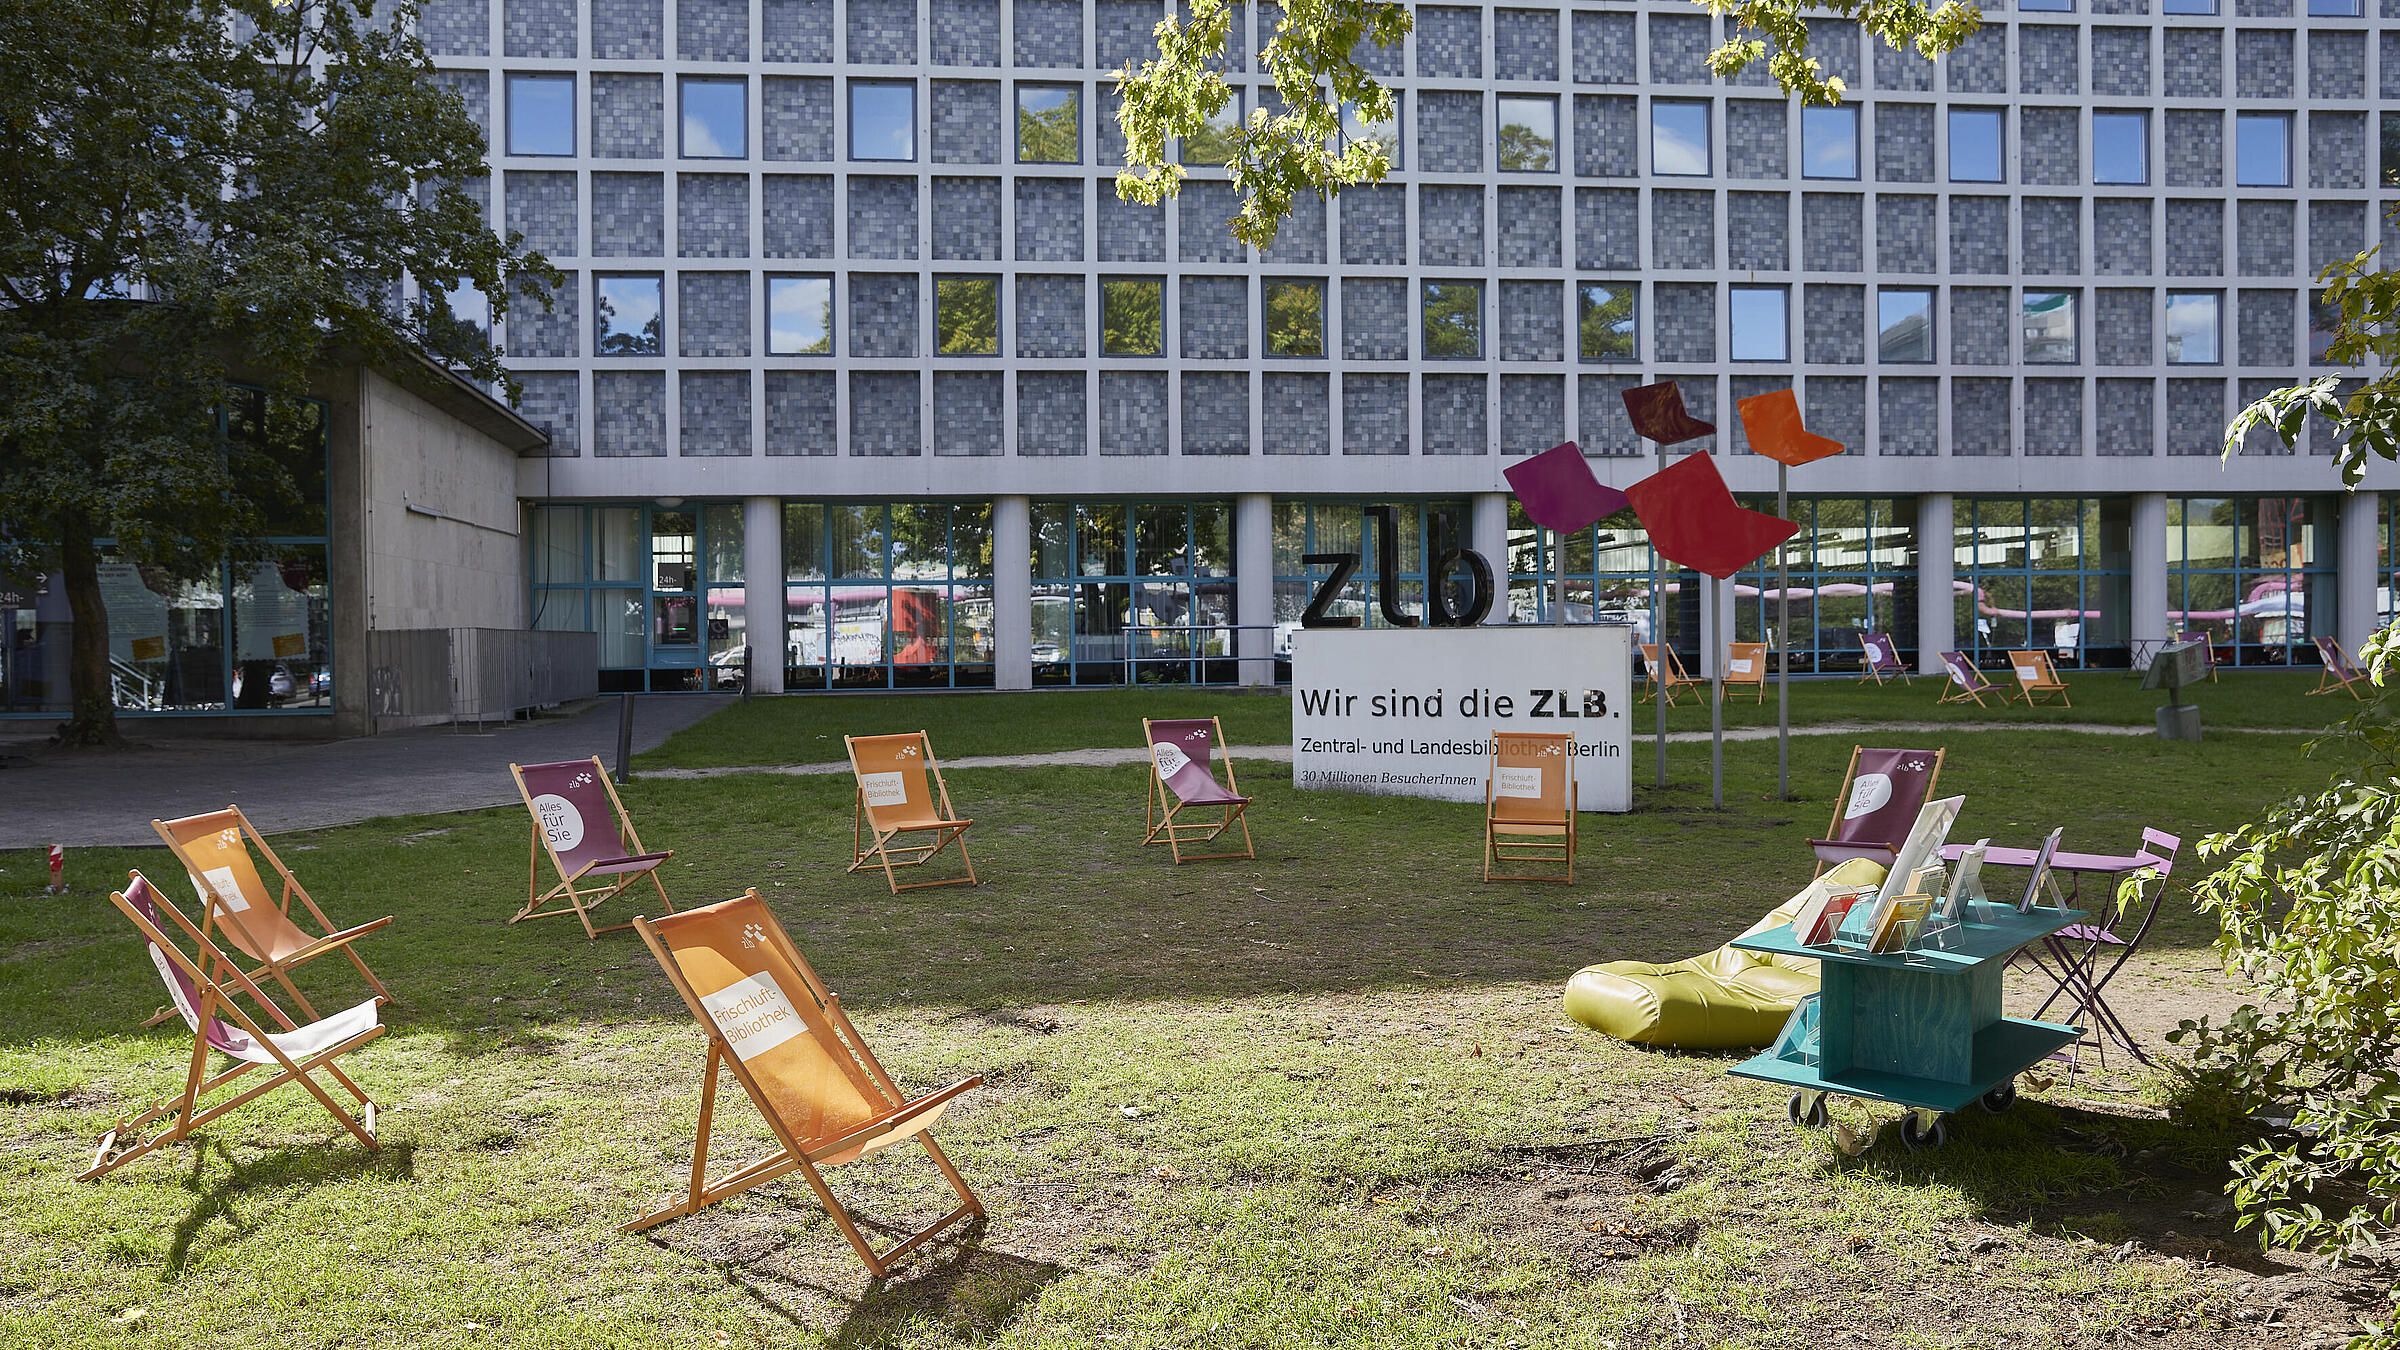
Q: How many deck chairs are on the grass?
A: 15